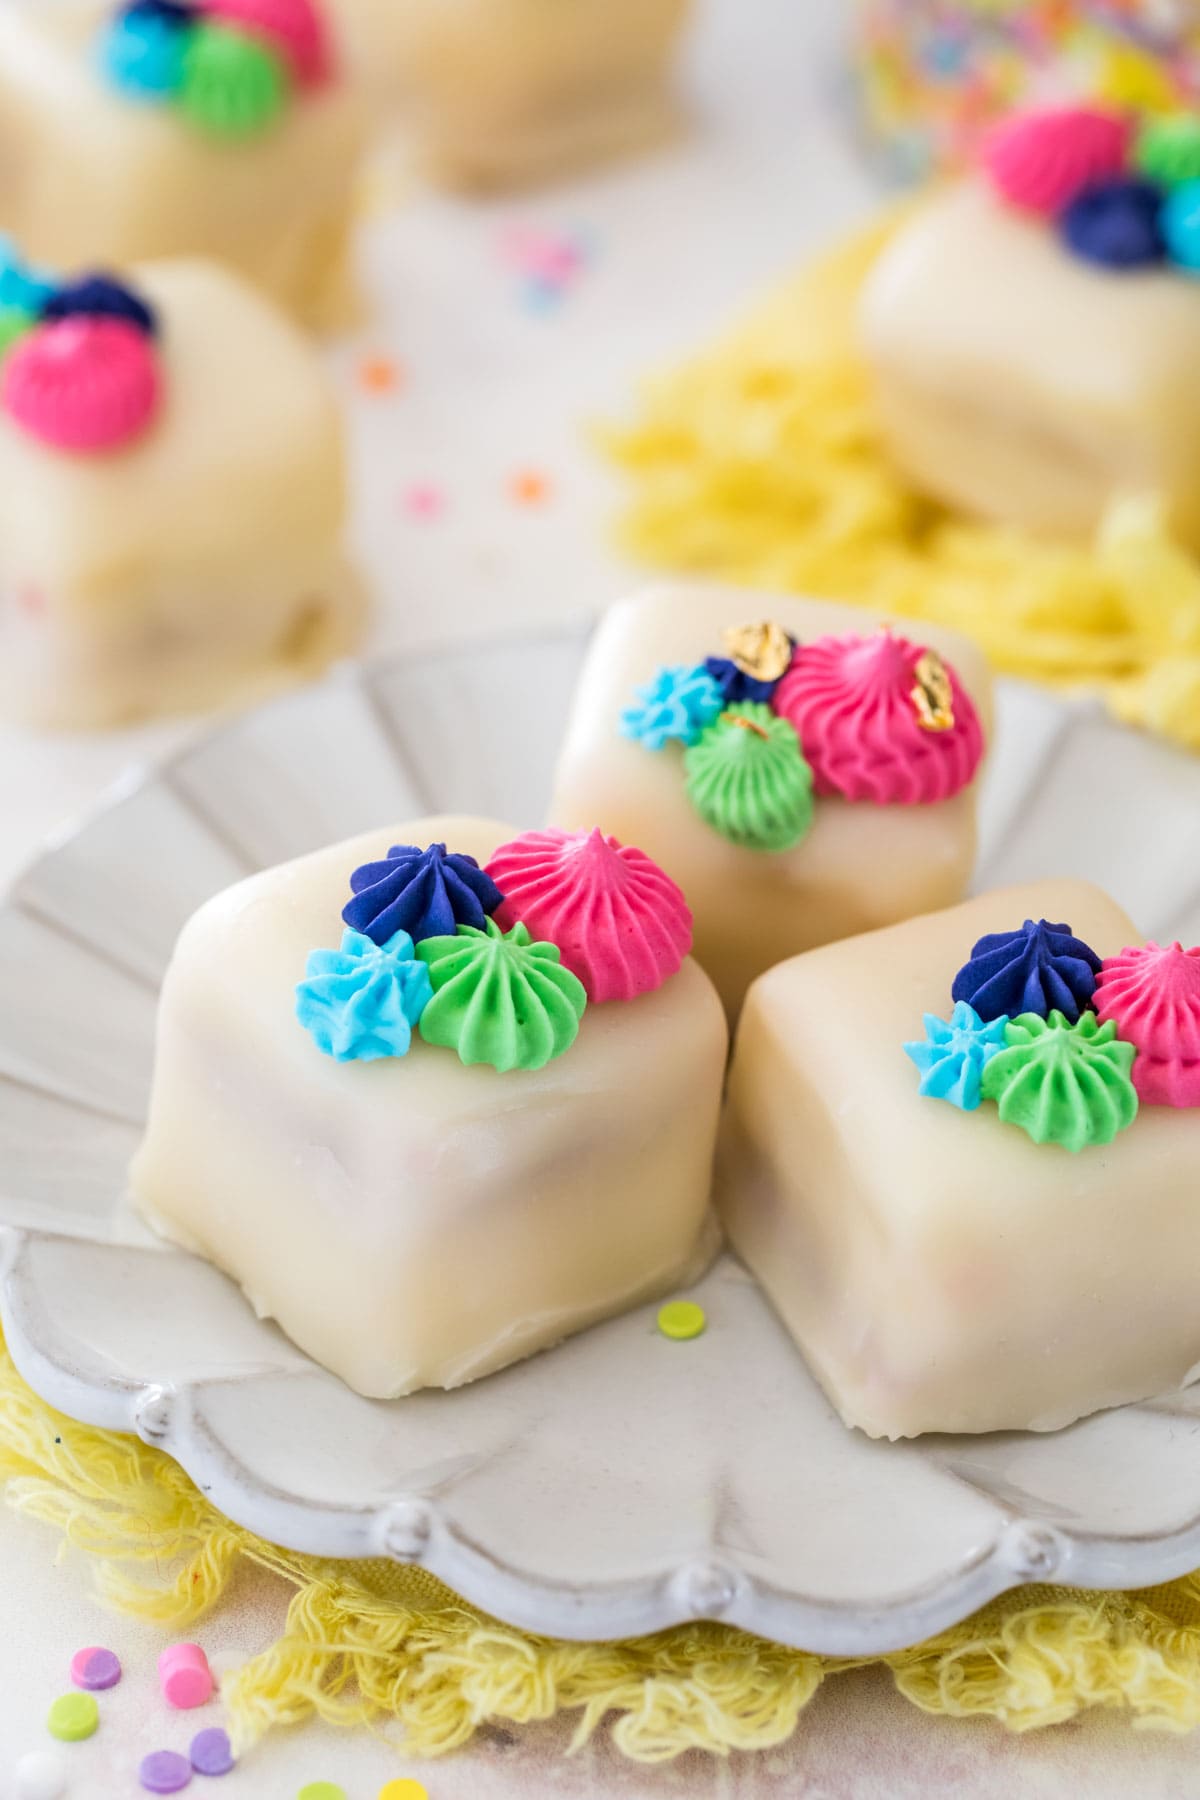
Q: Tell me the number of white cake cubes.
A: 7